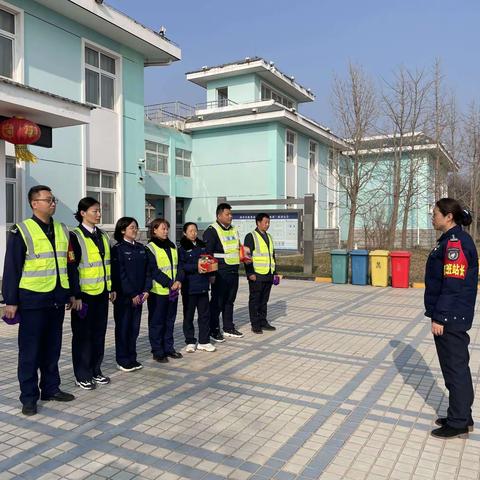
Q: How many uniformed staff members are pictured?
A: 8